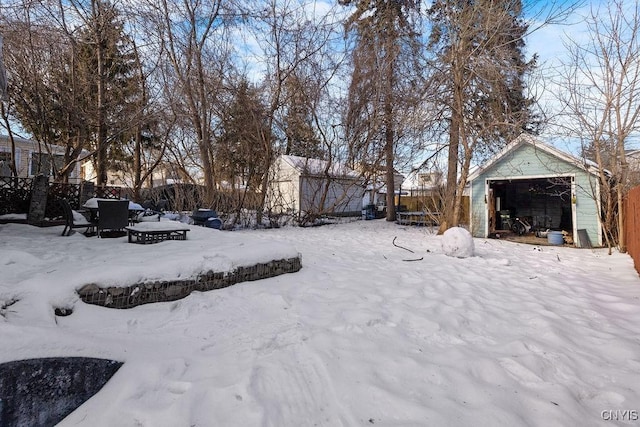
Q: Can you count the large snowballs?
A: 1